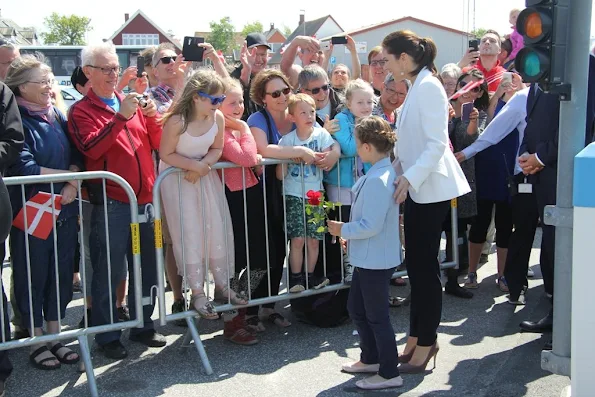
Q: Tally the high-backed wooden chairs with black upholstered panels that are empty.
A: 0